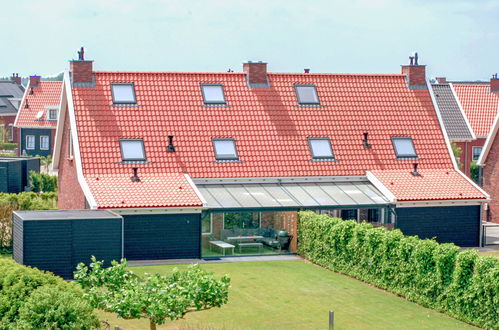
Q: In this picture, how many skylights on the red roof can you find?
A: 7